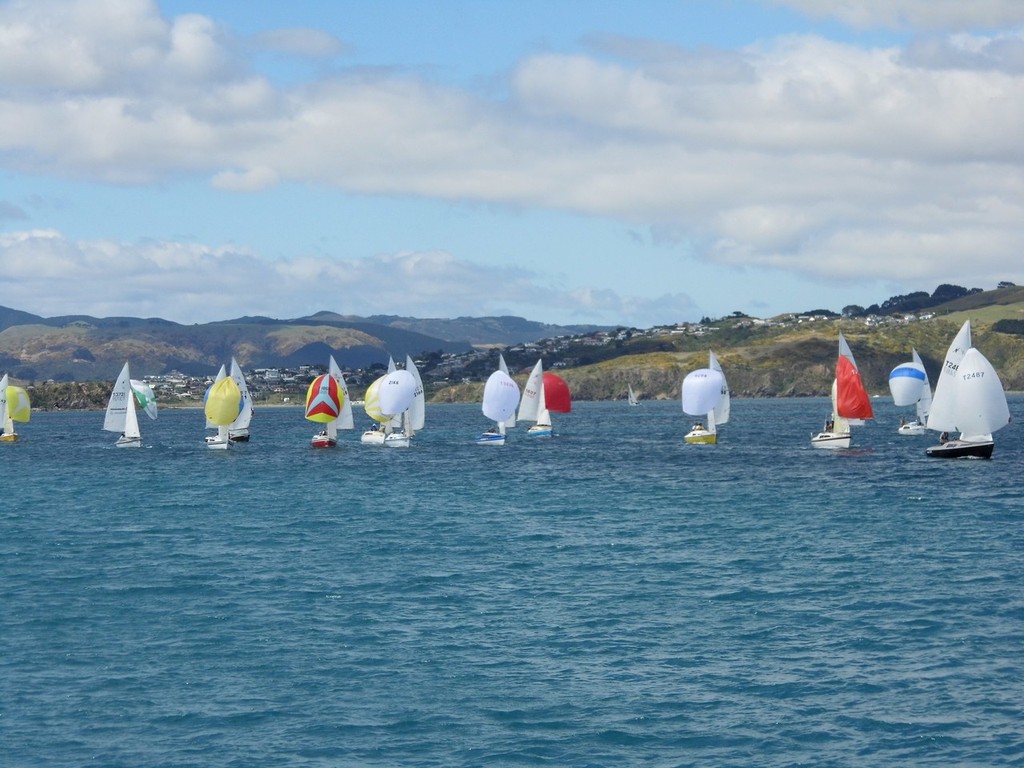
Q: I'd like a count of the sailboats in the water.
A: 14